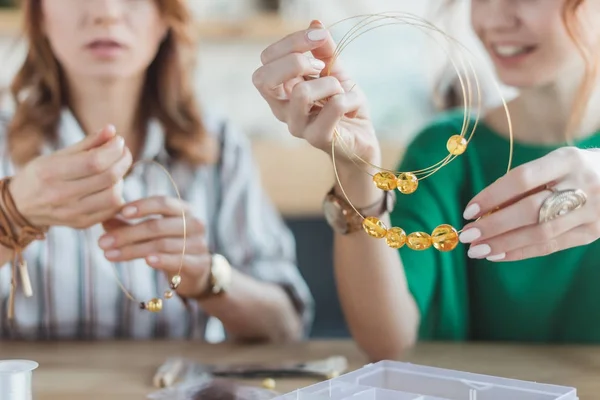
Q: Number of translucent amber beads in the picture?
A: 7